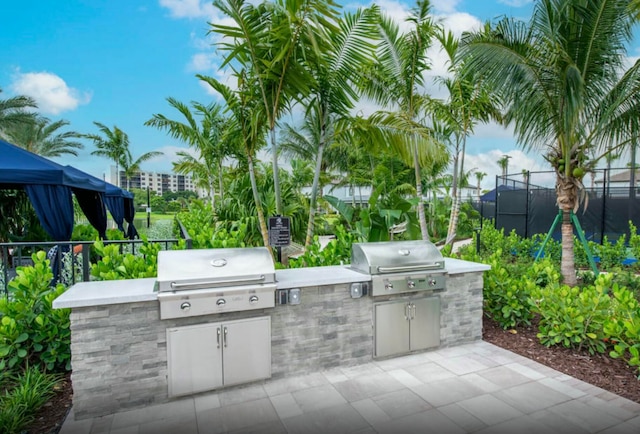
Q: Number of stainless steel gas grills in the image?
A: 2